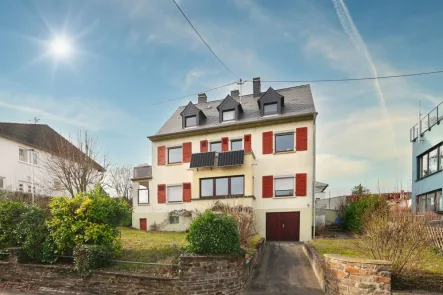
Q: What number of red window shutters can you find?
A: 11